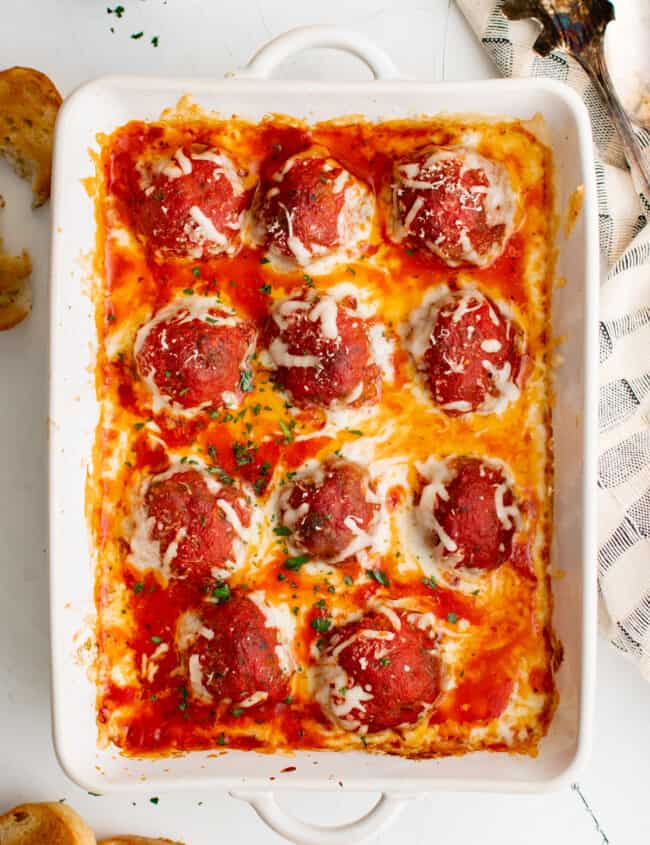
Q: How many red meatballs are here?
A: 11